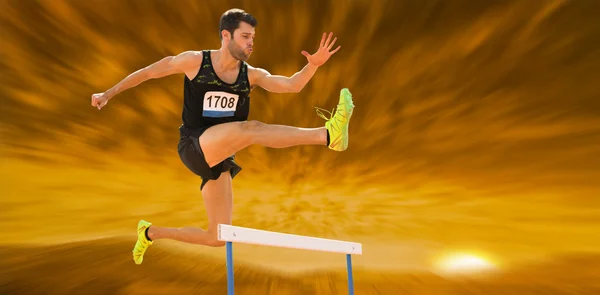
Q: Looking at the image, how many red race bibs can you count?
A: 0